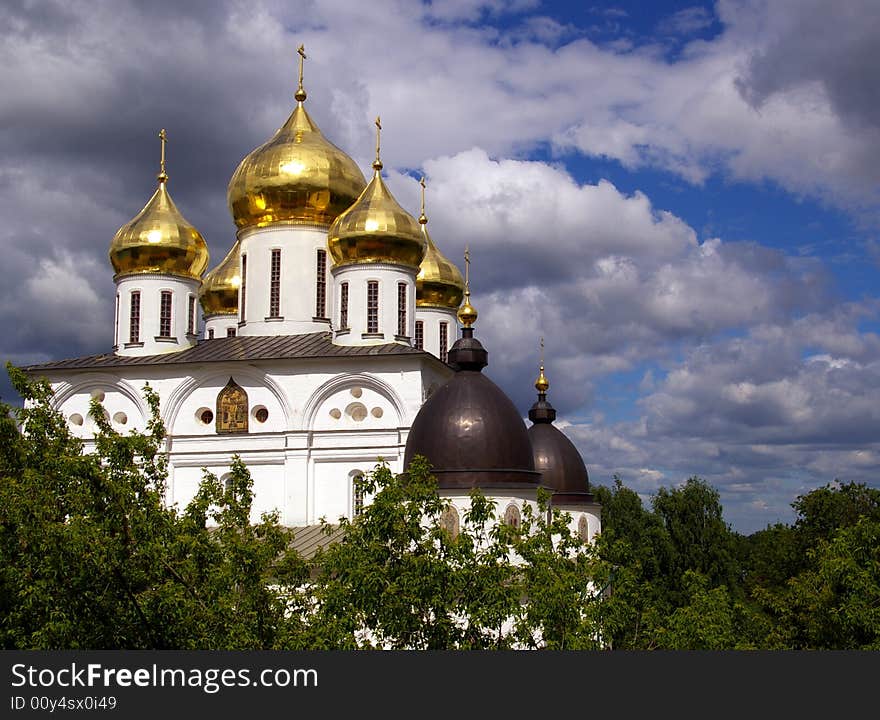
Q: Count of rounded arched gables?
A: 3